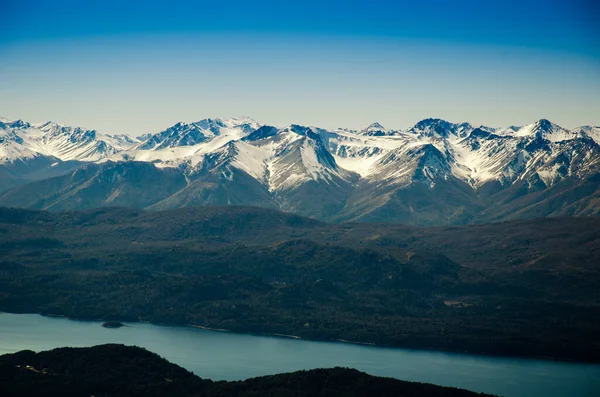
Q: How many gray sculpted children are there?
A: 0